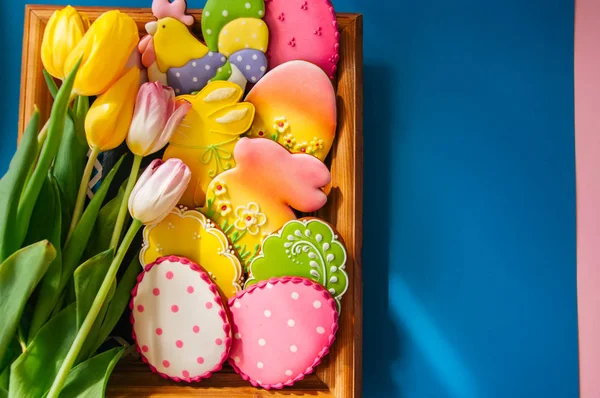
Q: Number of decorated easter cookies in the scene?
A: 9